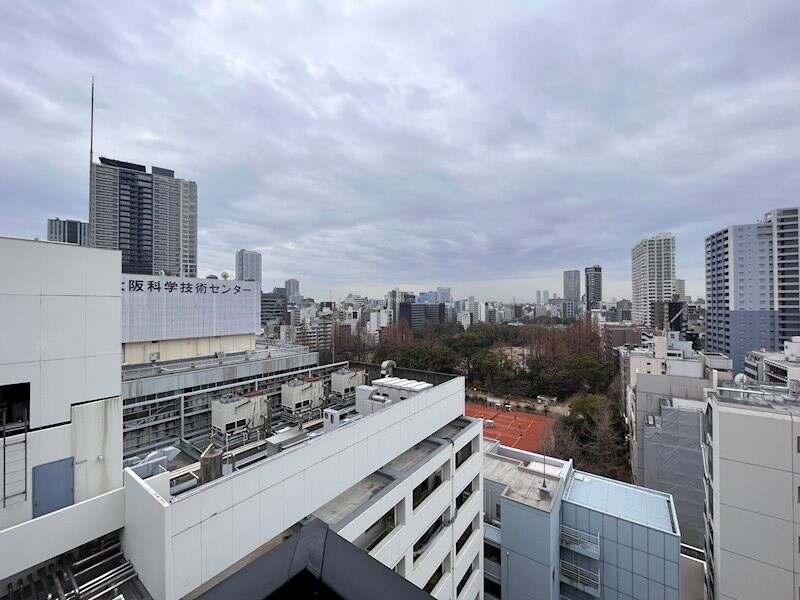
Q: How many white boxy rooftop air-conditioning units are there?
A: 3